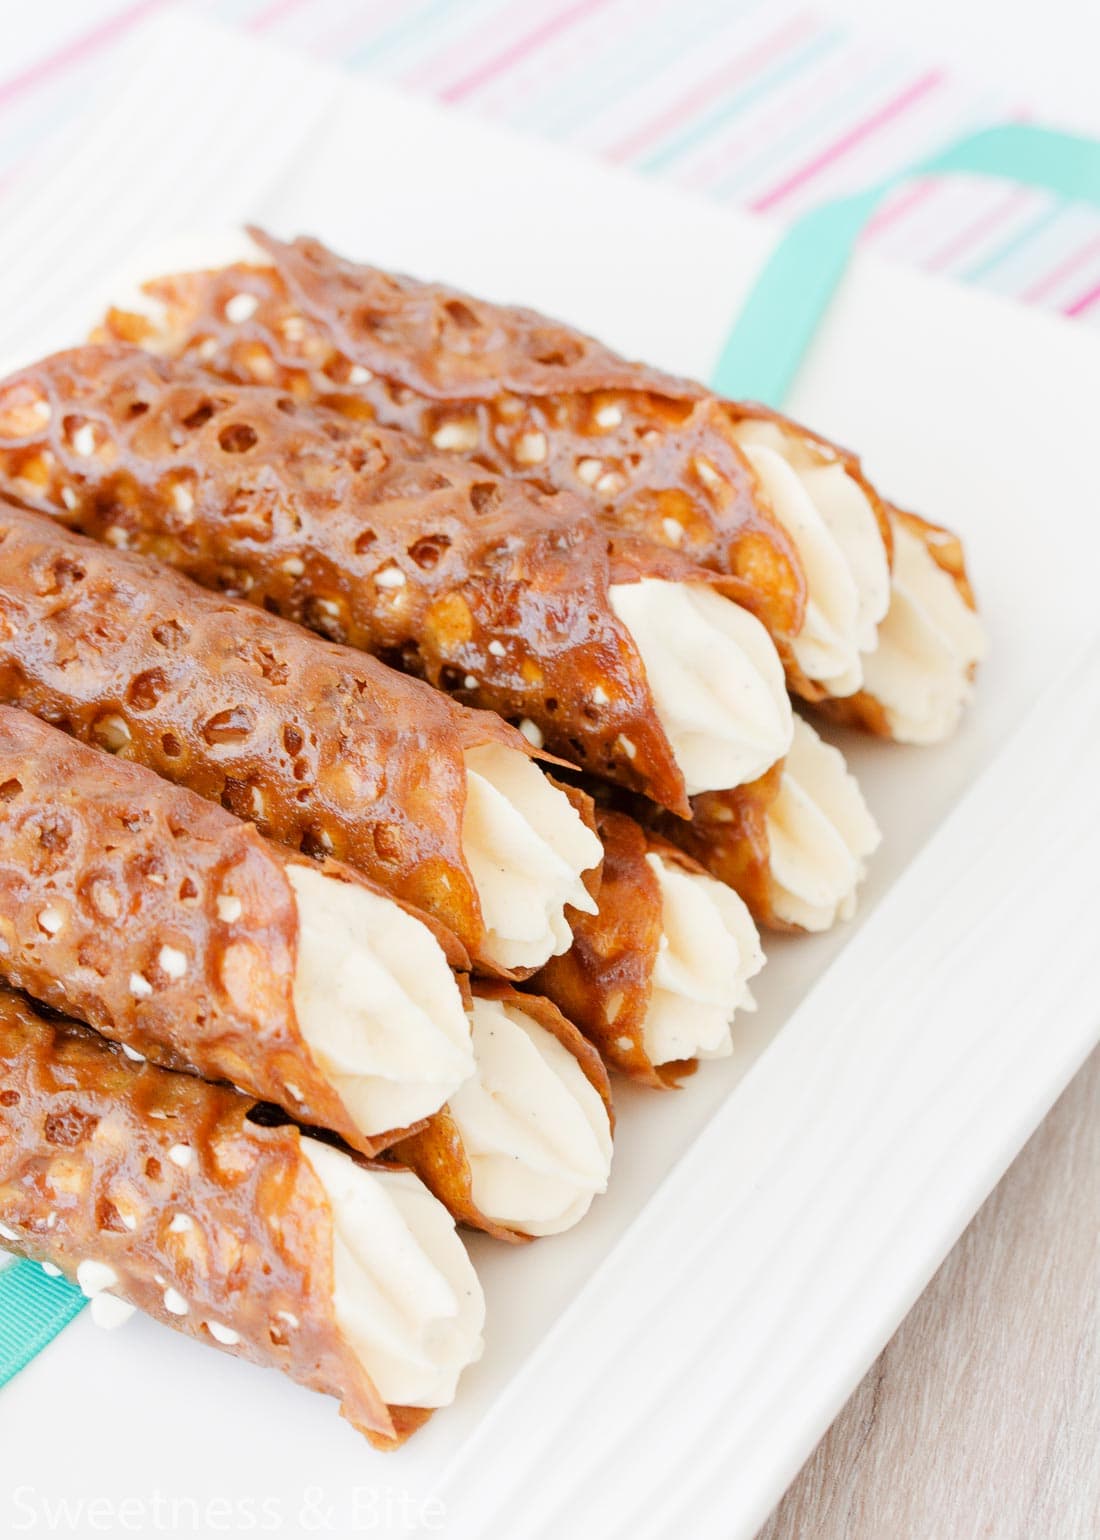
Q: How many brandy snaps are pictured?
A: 9